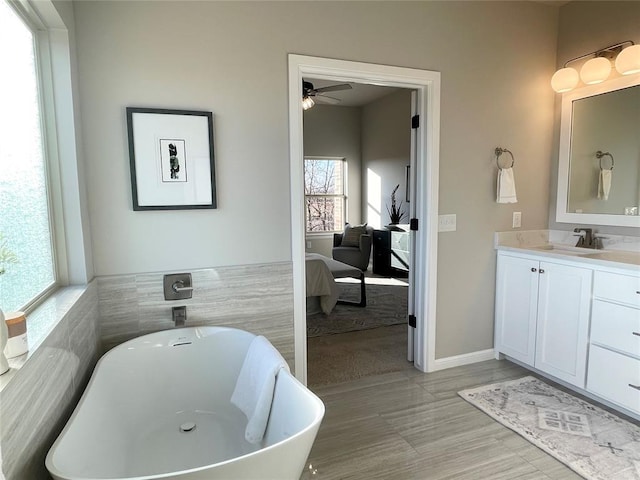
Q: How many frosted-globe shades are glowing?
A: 3